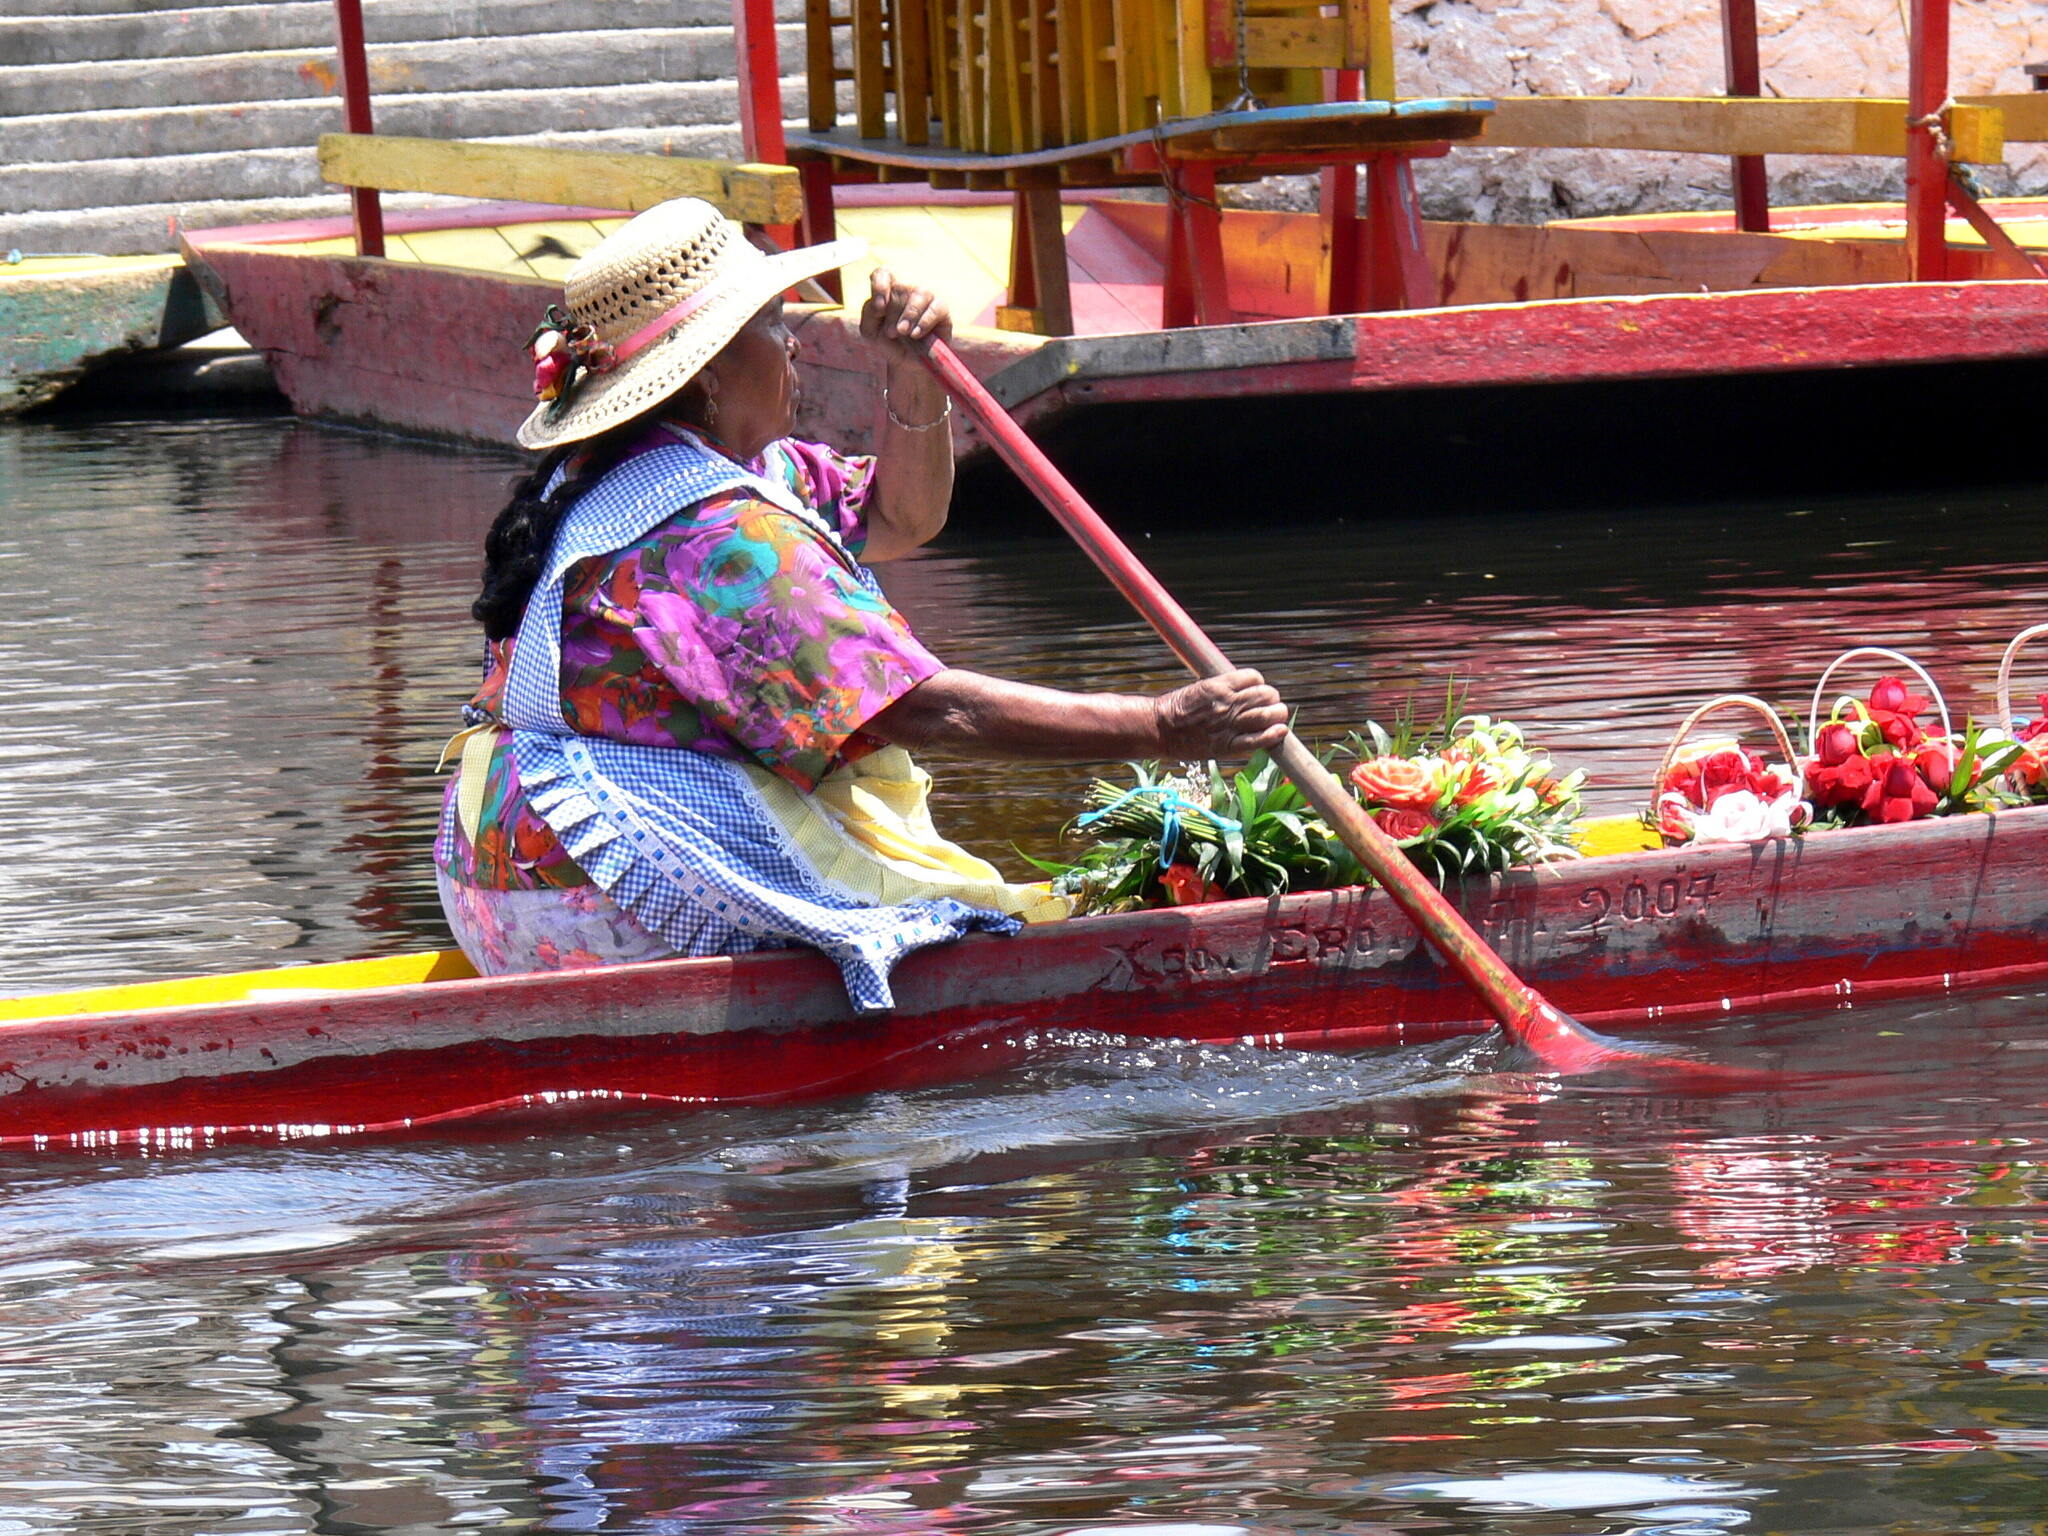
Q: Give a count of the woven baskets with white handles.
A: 3